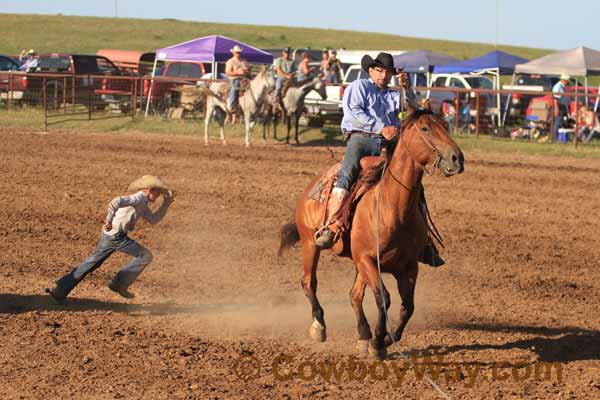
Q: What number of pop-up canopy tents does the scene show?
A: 4